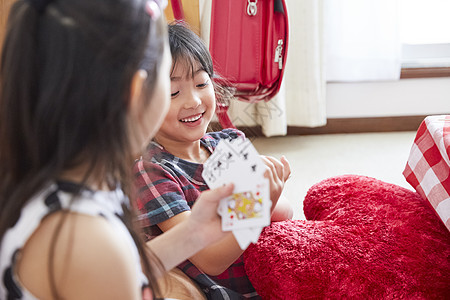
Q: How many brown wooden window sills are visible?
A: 1